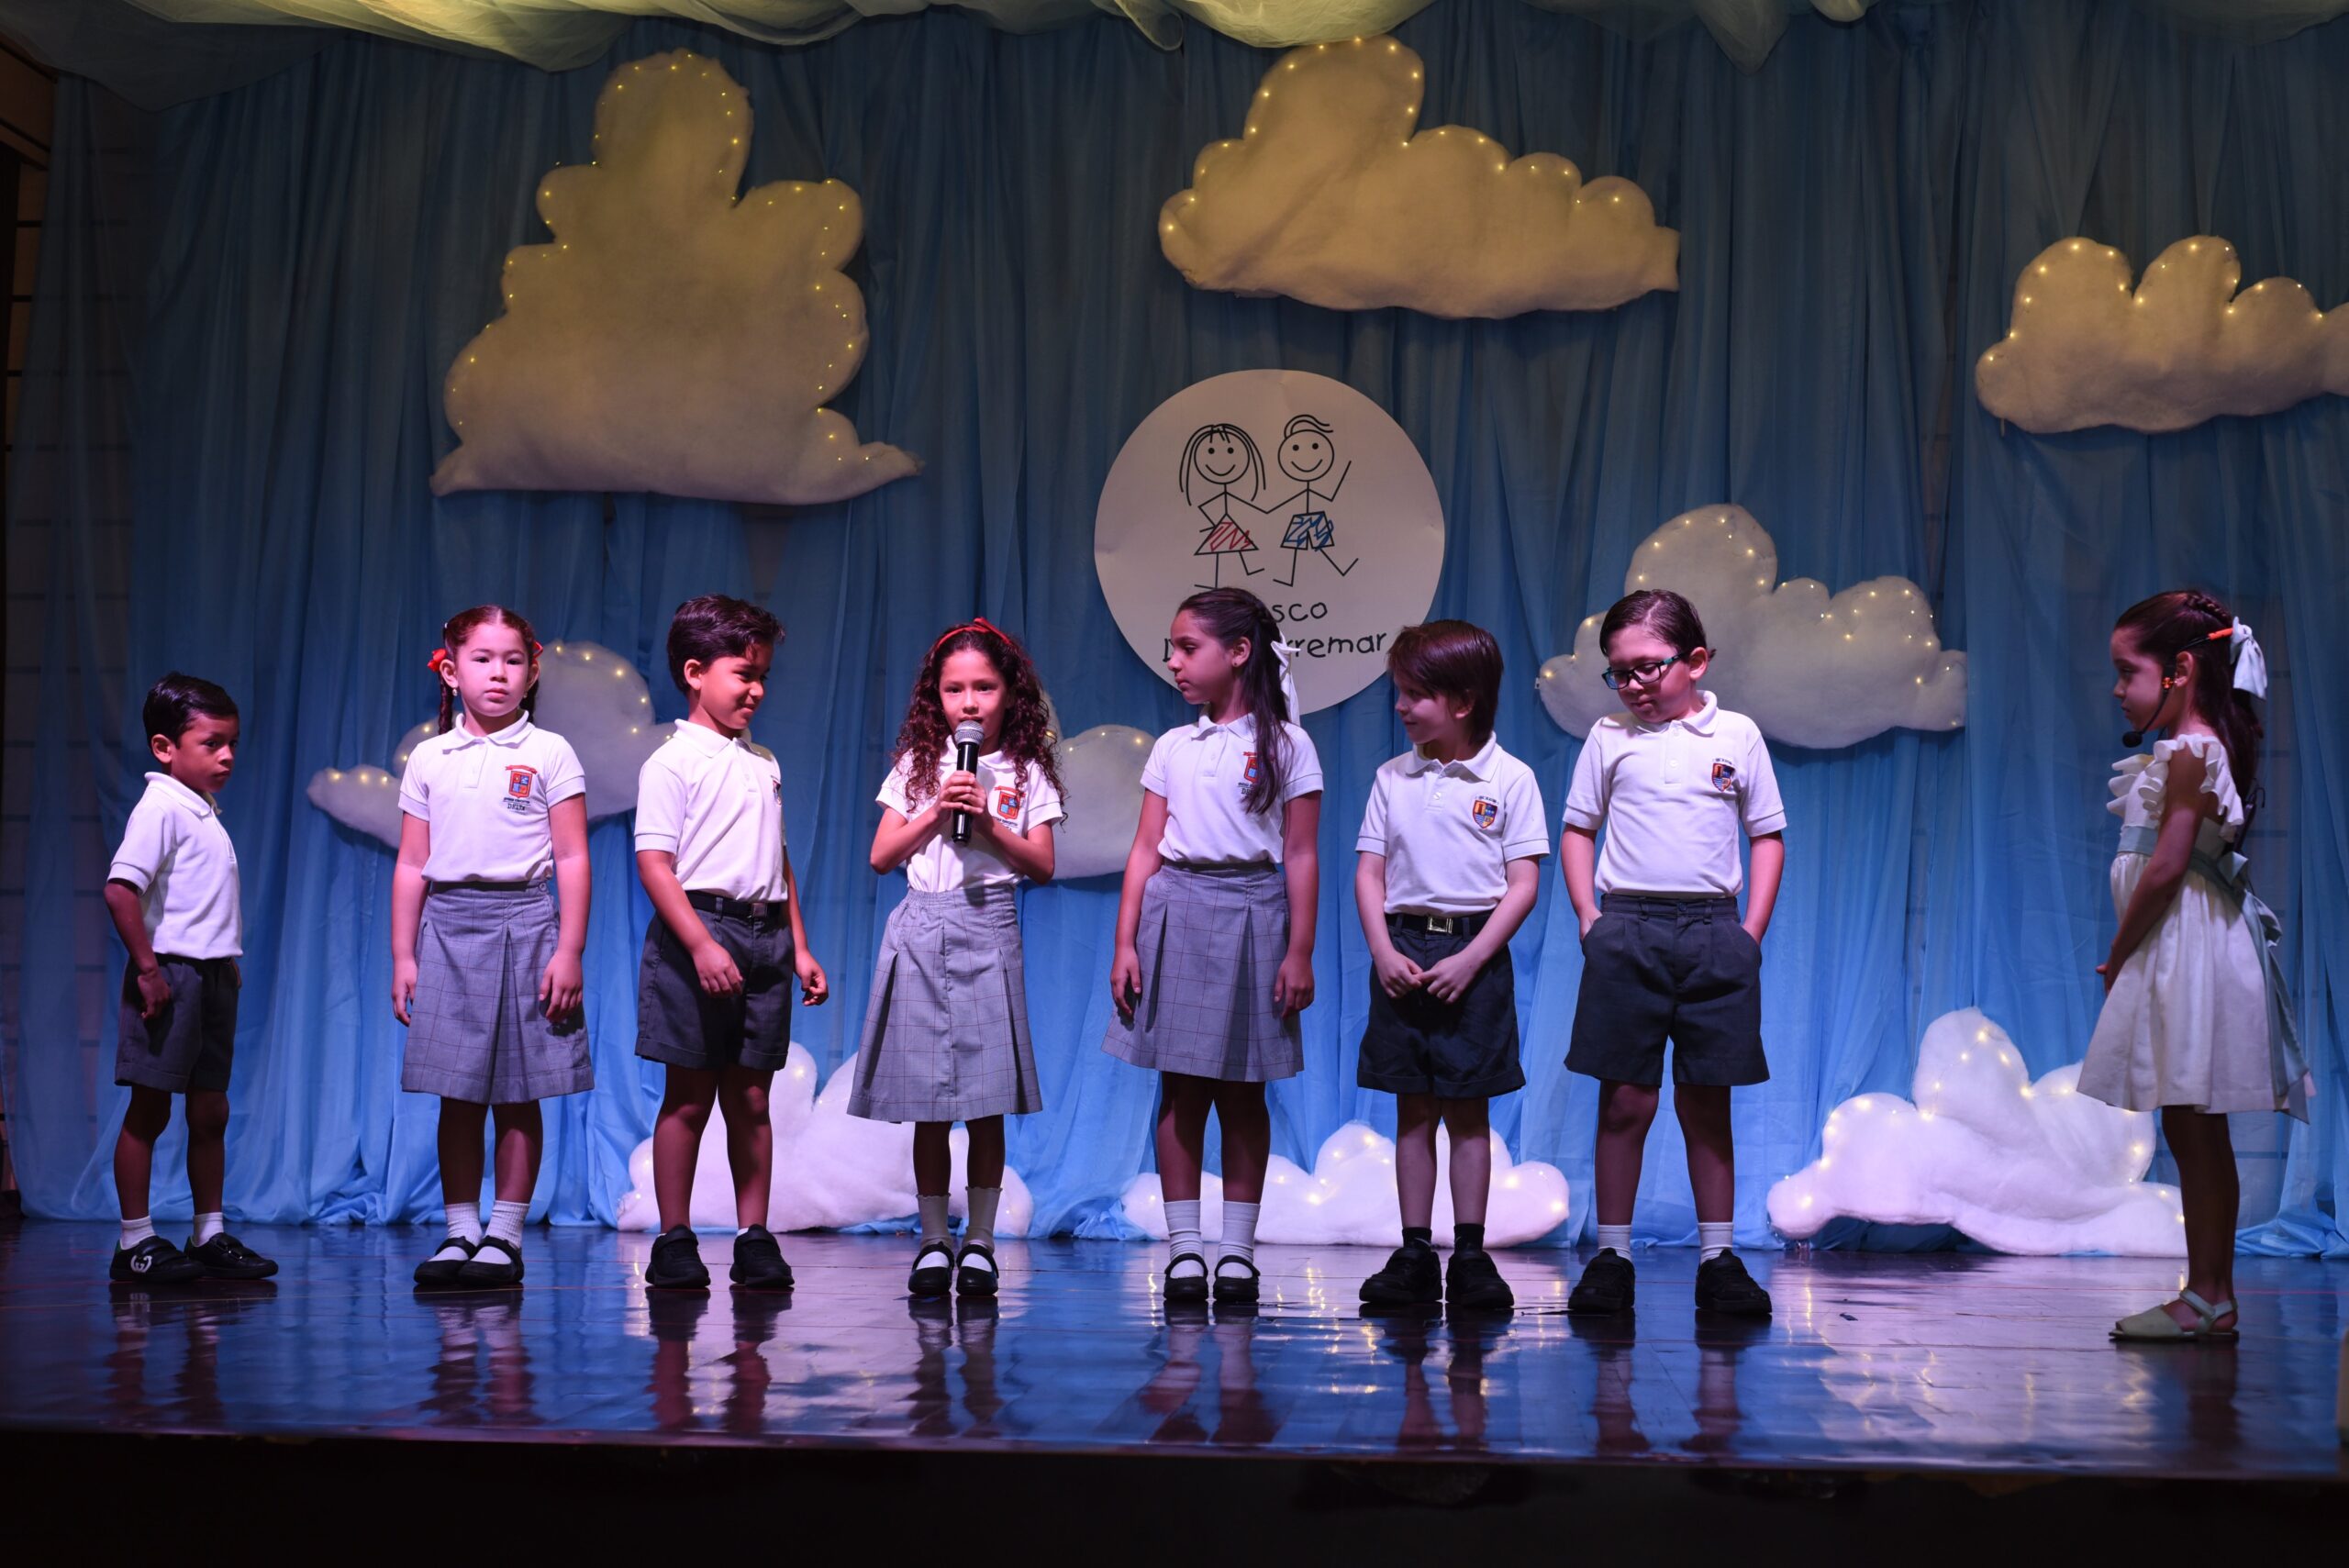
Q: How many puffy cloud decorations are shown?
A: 9